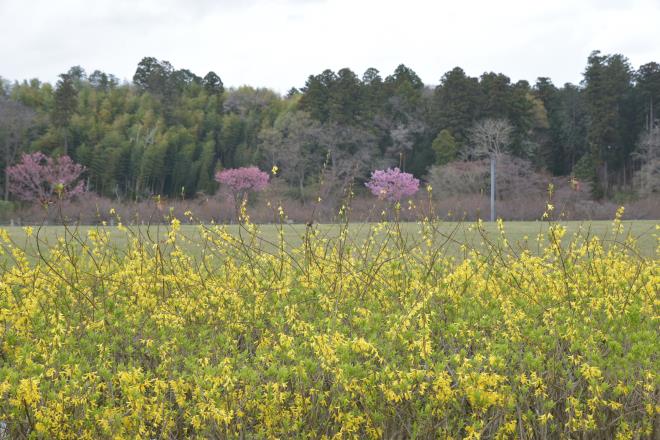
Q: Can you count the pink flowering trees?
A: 3